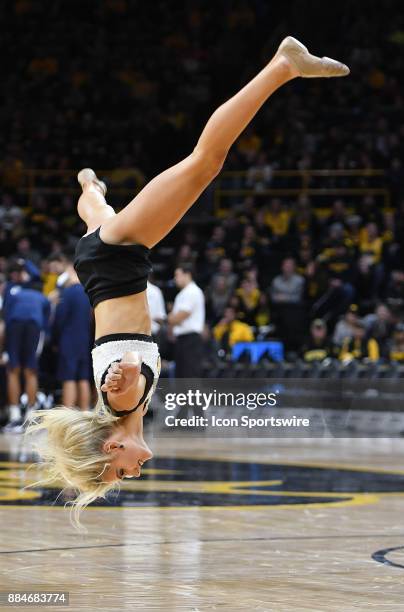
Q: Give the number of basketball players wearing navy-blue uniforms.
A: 2